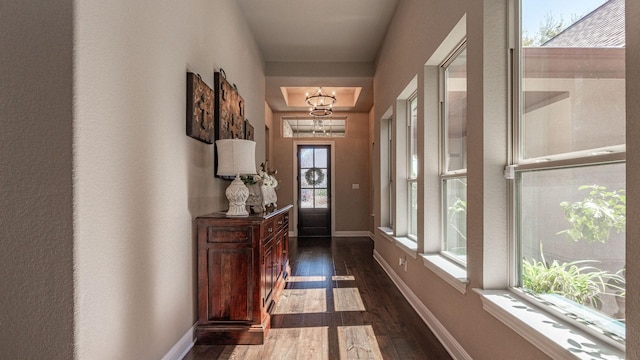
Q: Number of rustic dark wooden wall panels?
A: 3